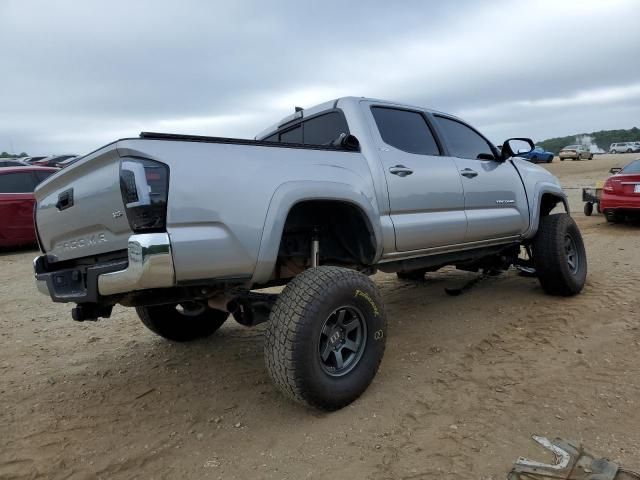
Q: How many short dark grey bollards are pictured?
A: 0